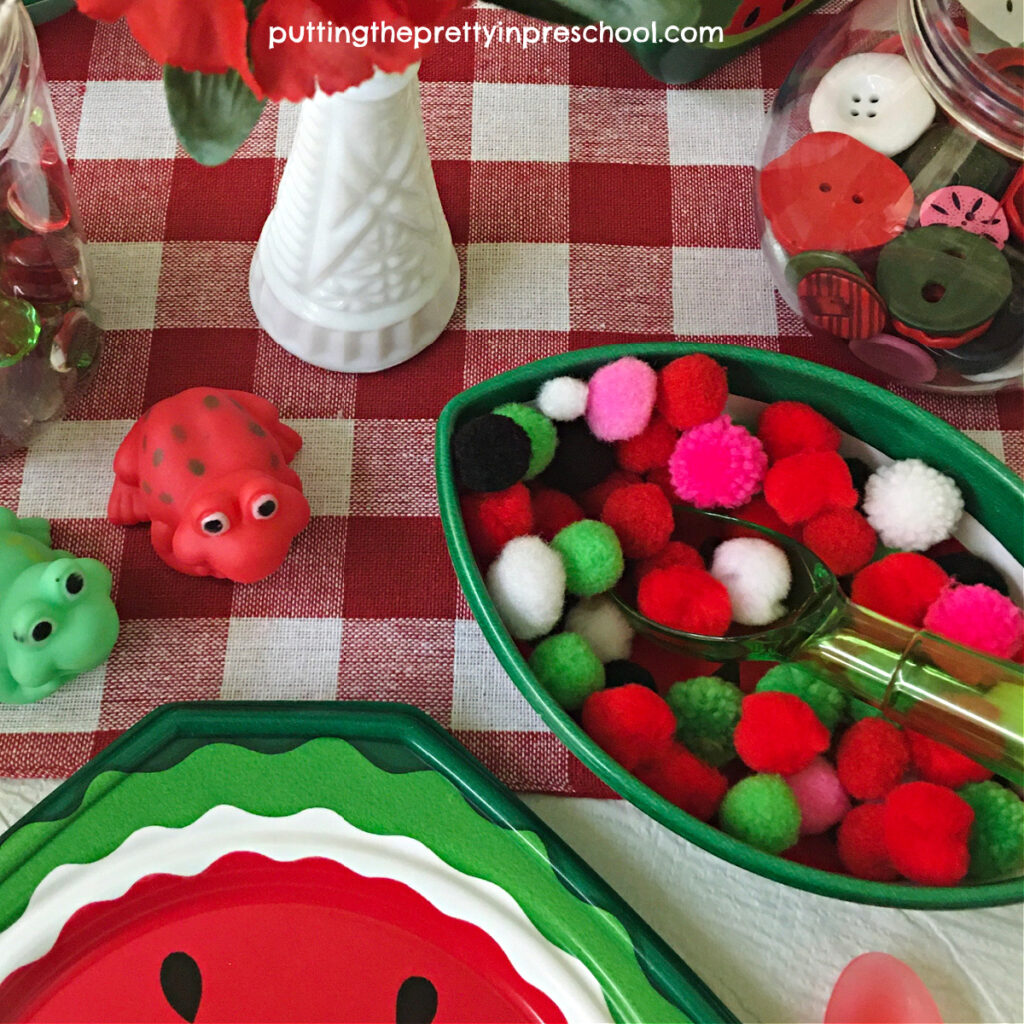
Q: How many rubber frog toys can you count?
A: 2